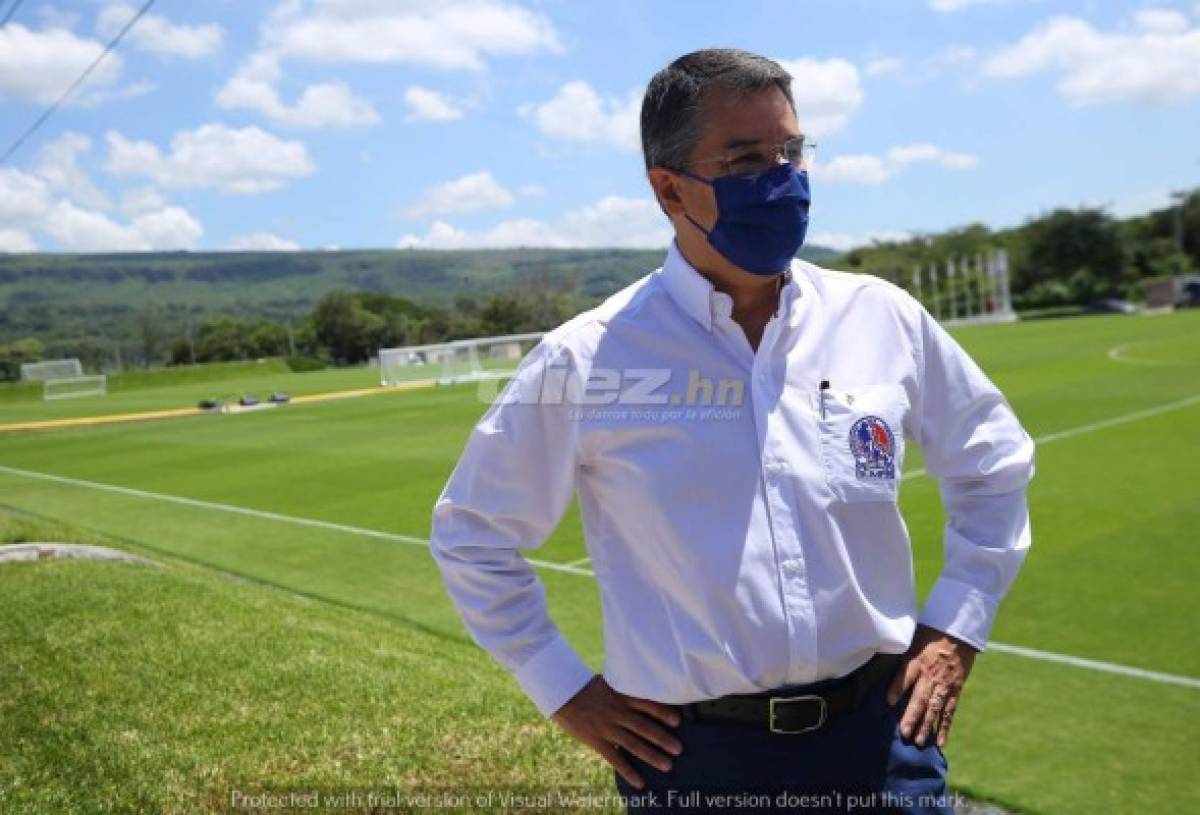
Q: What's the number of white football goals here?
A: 4